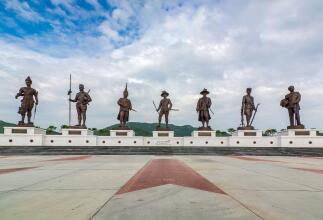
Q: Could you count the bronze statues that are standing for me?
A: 7